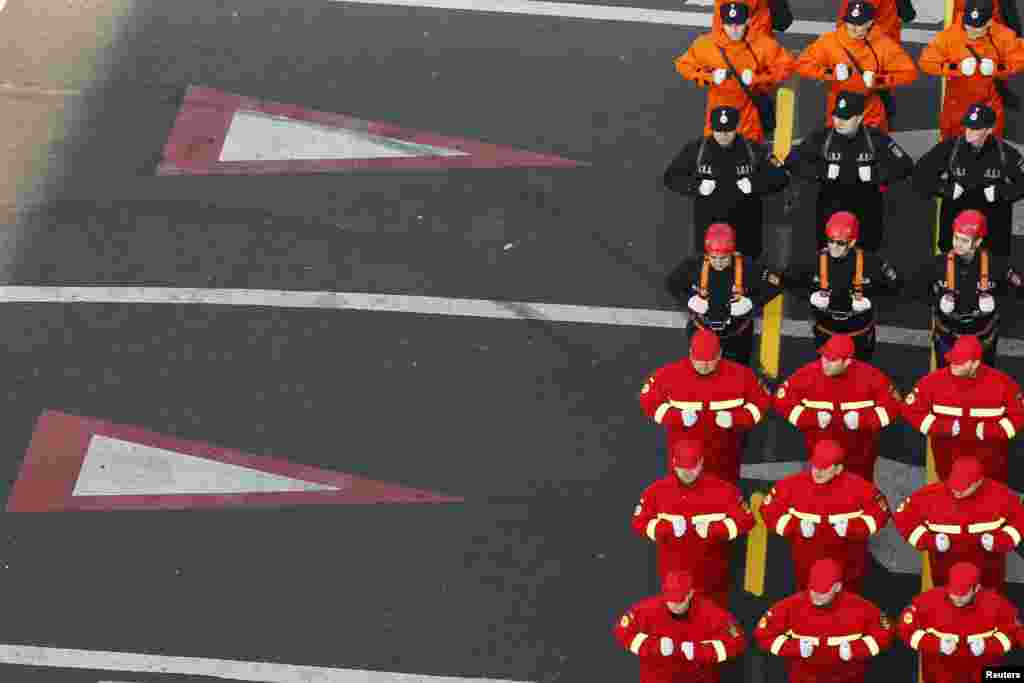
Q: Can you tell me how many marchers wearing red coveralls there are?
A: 9